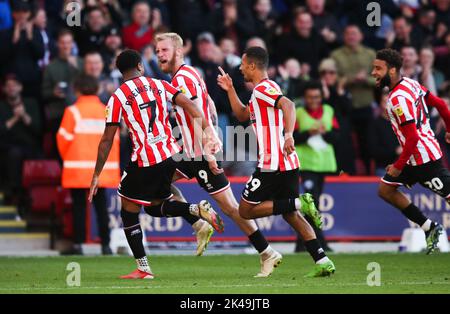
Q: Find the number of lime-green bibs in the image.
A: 1